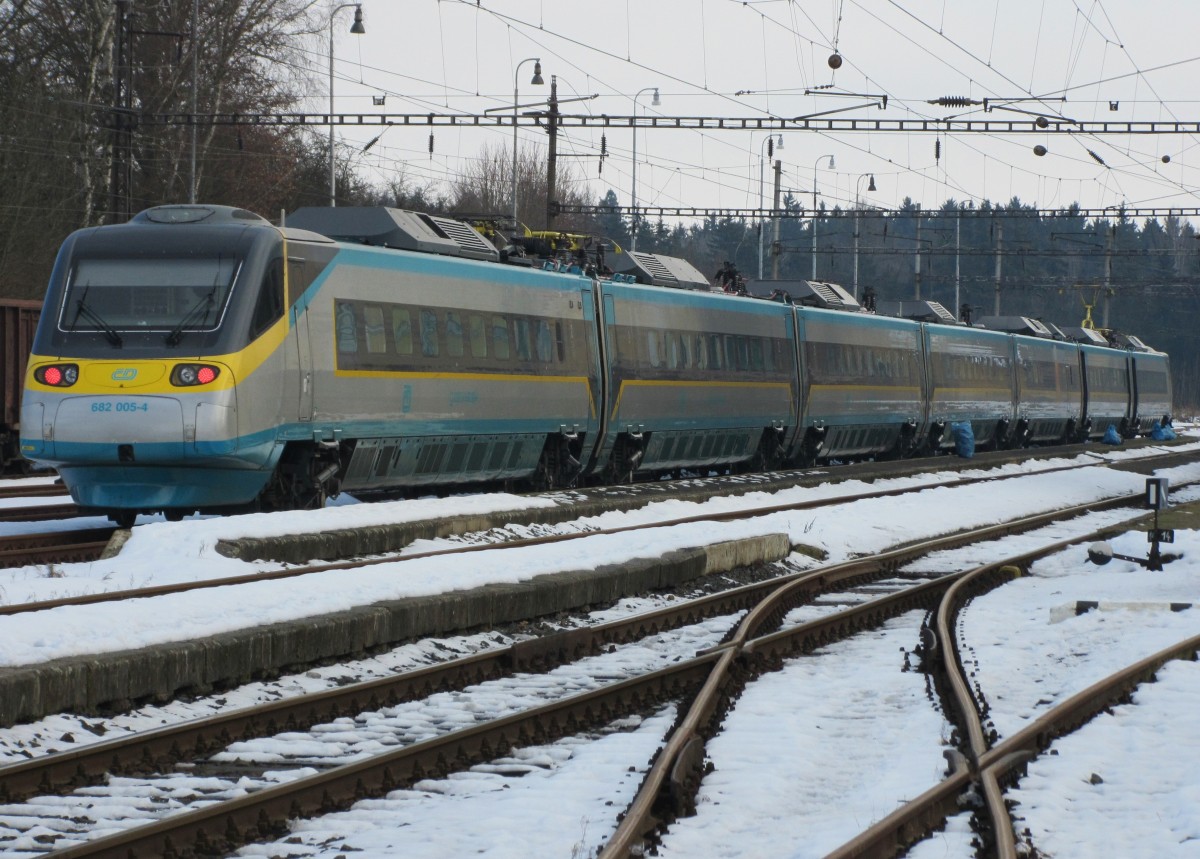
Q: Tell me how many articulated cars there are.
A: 7